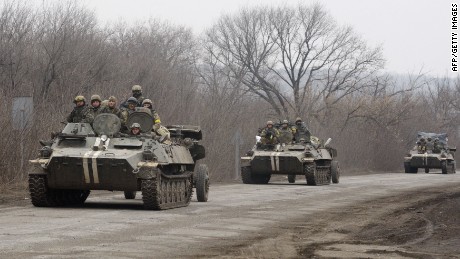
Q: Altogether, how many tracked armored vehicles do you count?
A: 3